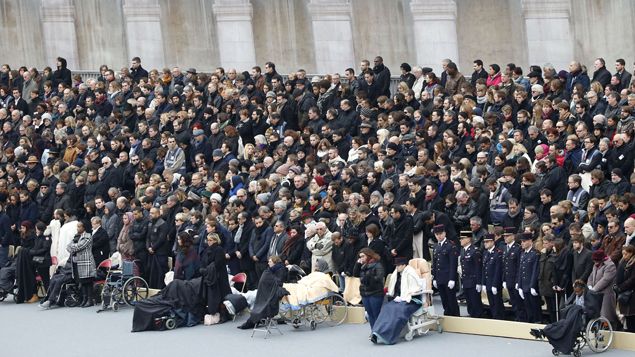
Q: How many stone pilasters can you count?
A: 6